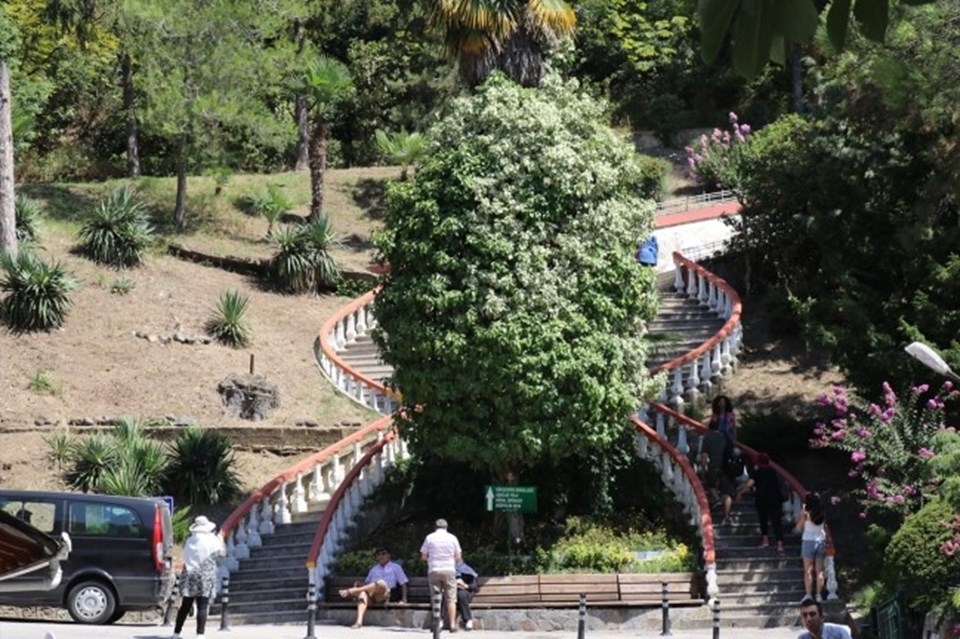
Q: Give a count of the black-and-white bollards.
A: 7